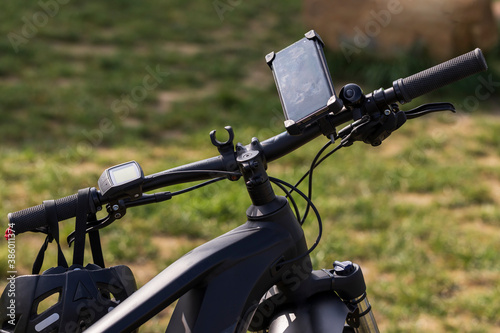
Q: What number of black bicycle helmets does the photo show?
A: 1